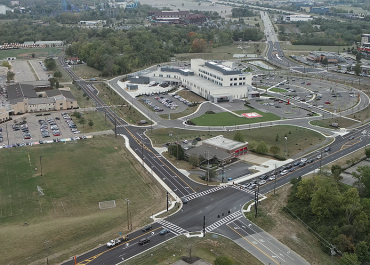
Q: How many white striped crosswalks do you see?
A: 4